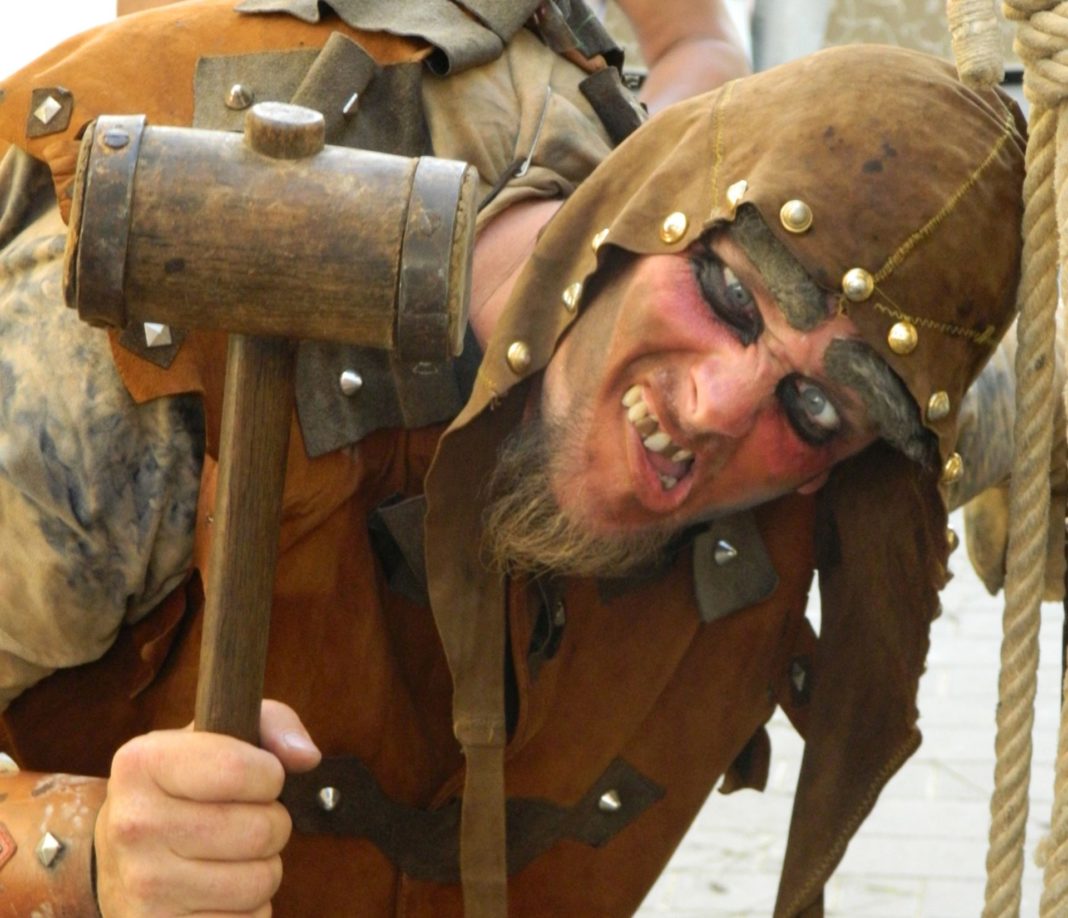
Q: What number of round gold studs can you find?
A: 11